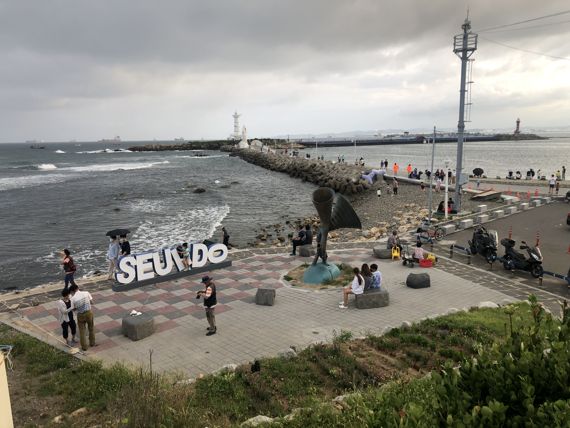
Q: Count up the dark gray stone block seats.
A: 6